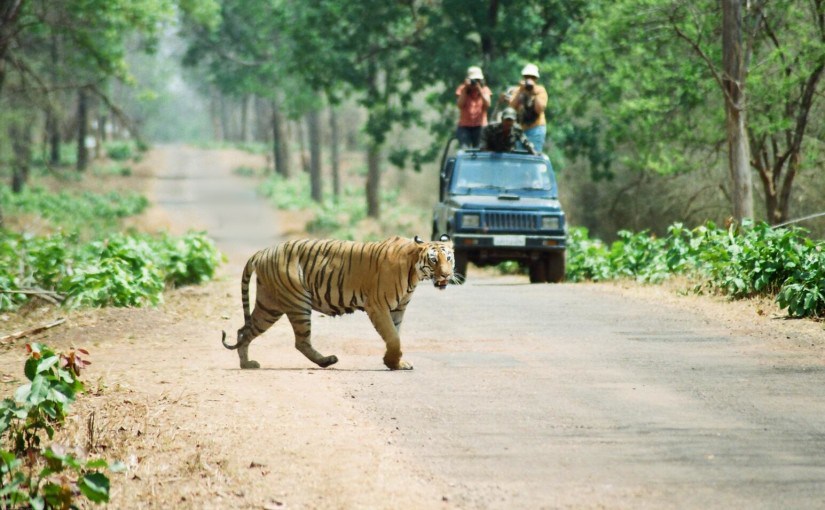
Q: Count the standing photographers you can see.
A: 2